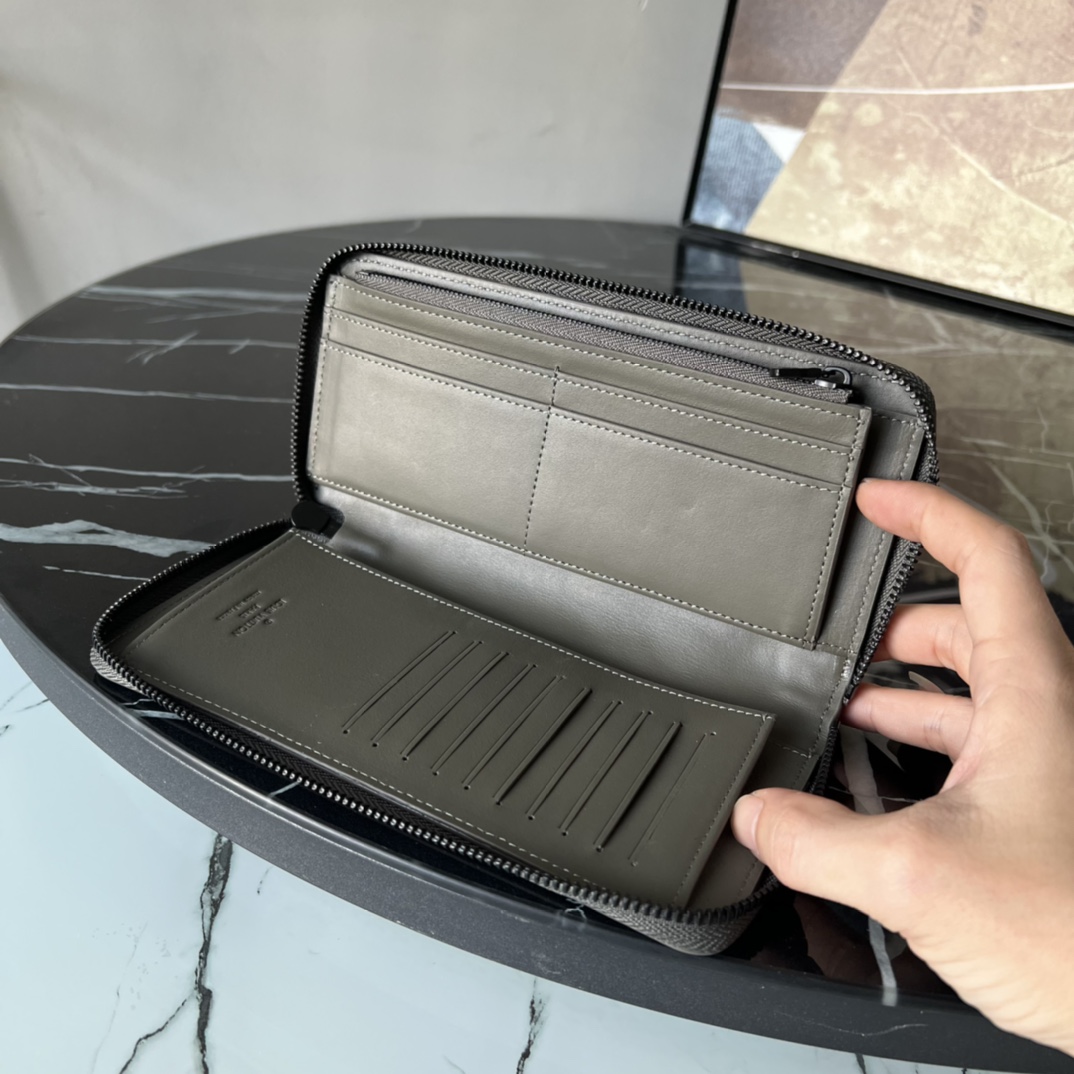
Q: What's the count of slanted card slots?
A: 10